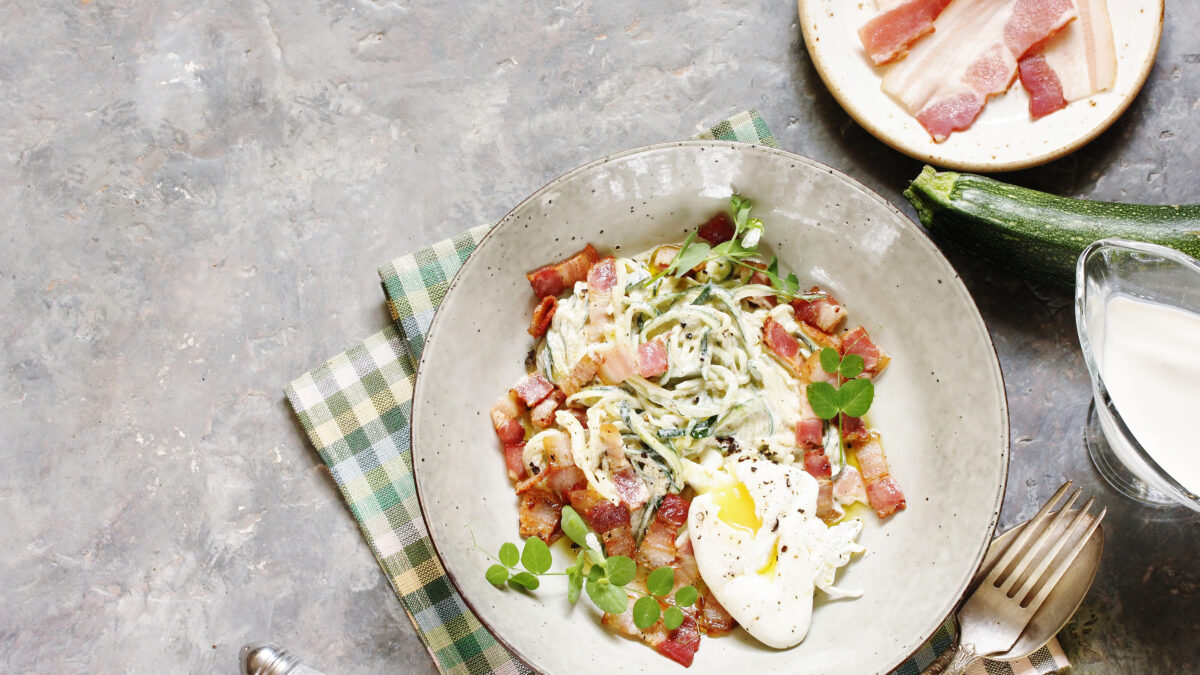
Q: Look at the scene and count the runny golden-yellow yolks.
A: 1